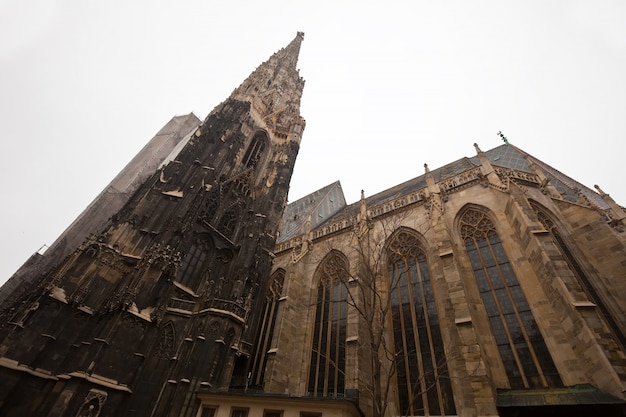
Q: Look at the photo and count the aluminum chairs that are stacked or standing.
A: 0